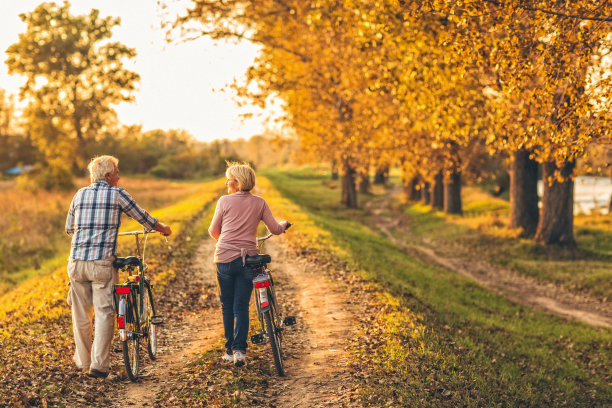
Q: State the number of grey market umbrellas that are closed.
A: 0